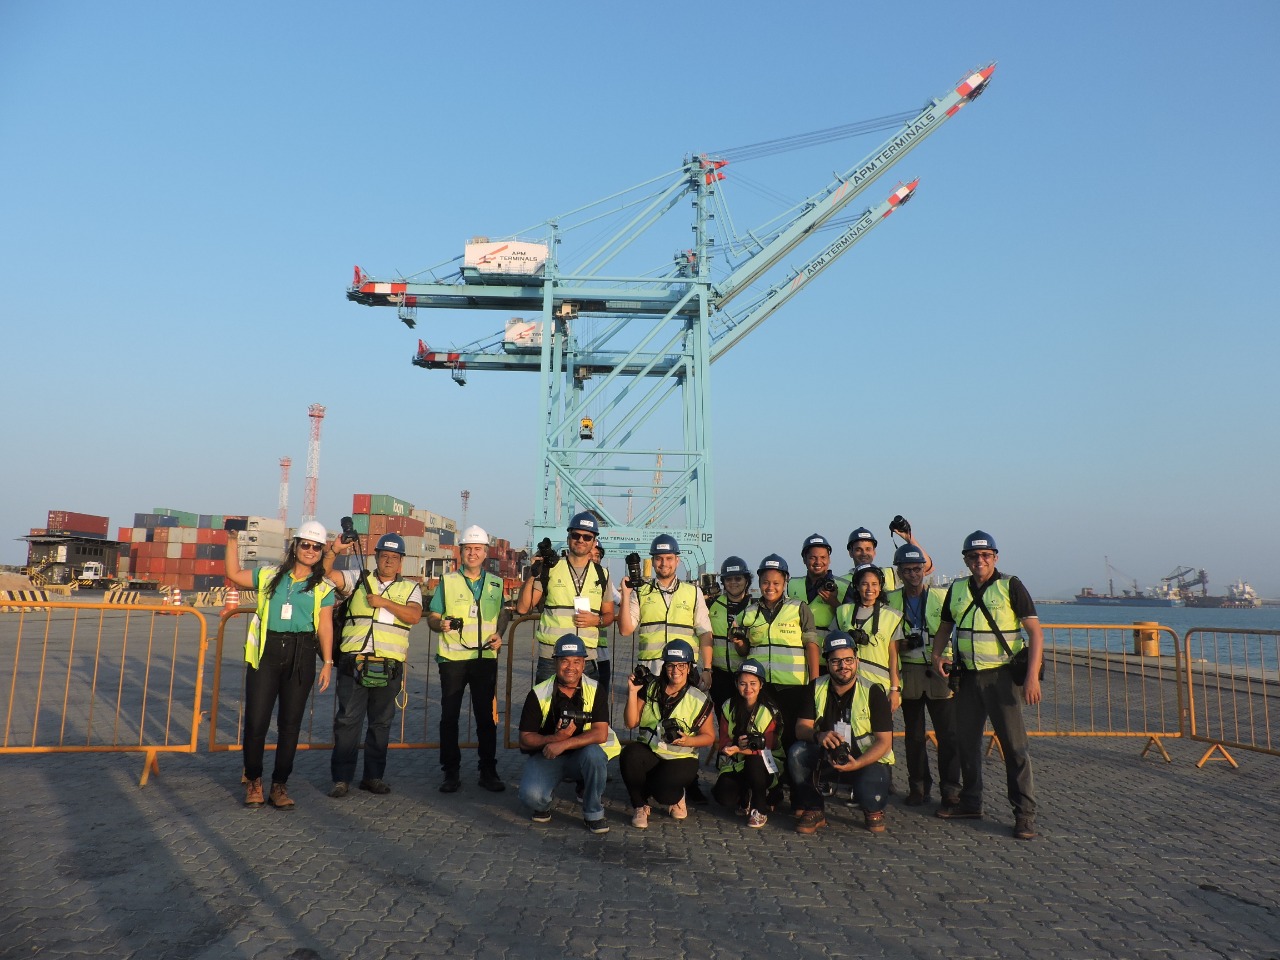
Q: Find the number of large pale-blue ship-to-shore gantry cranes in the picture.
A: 2